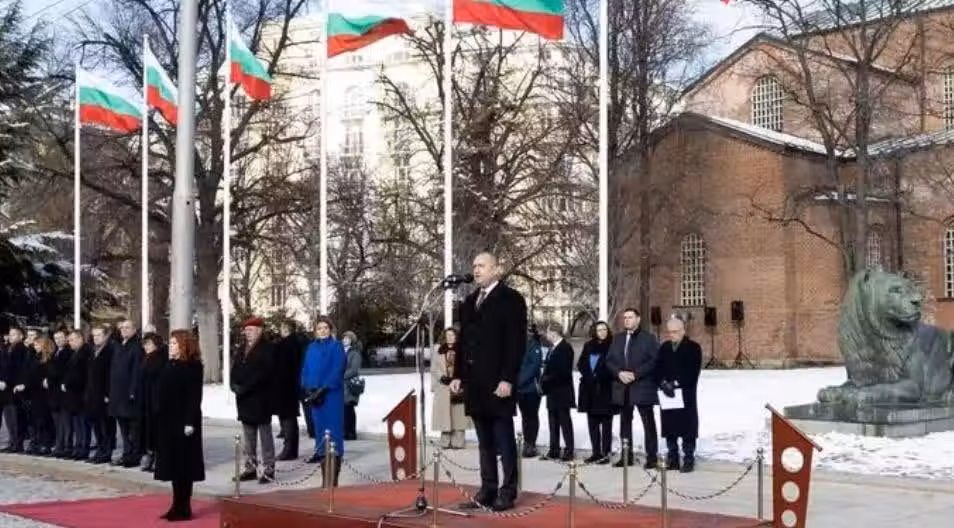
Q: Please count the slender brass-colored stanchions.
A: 9